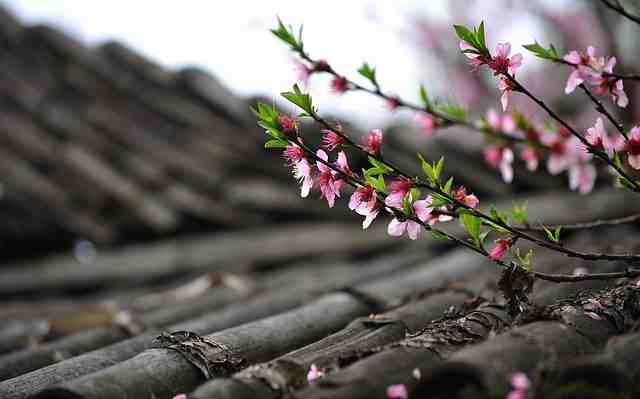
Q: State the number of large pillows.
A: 0